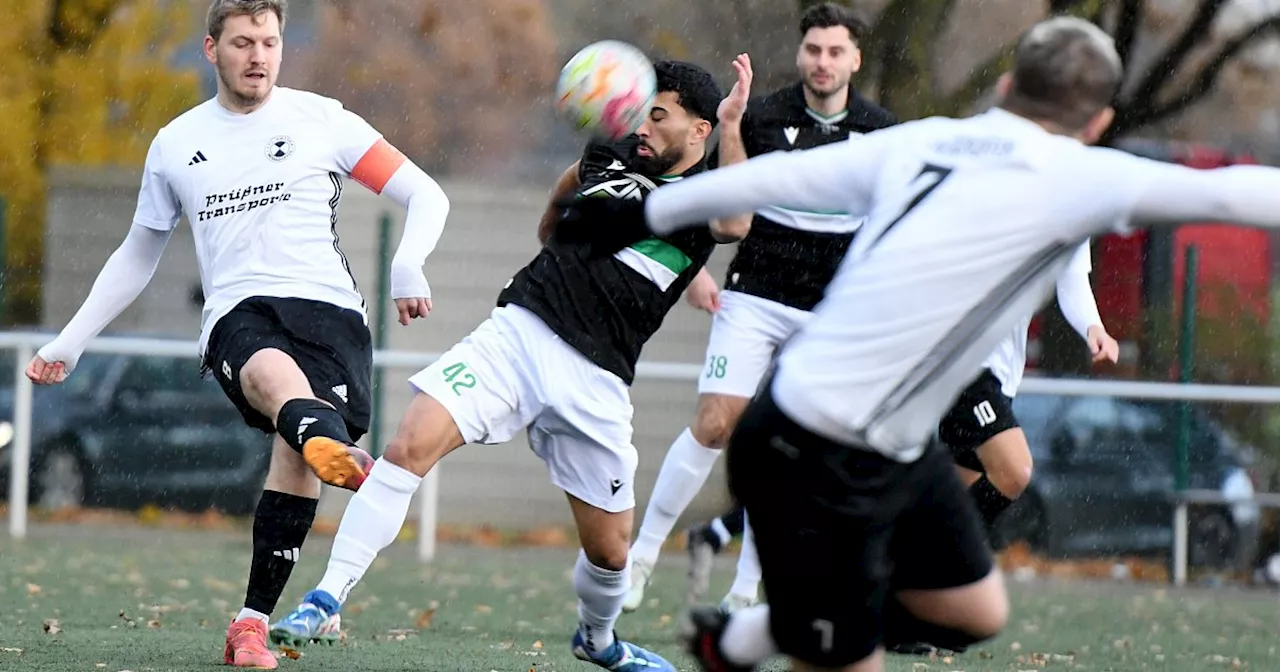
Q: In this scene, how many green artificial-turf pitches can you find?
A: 1